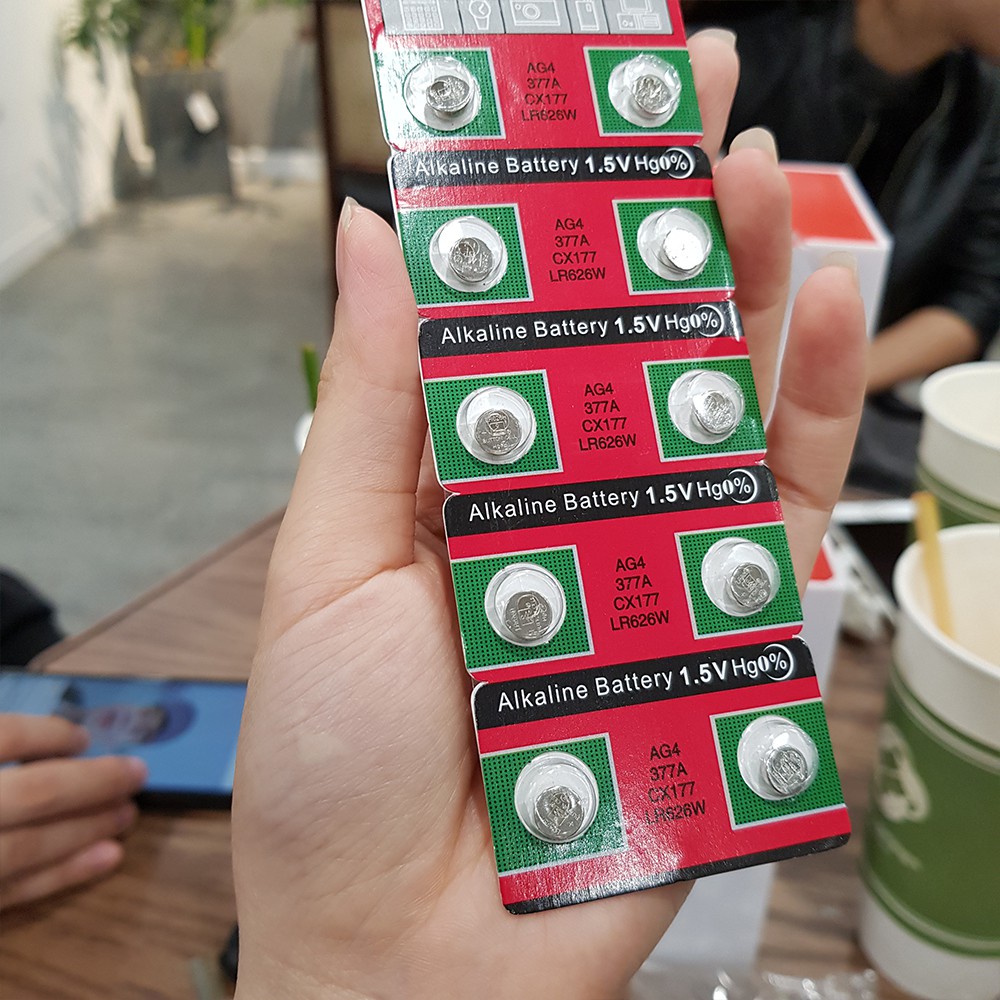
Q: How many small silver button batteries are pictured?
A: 10